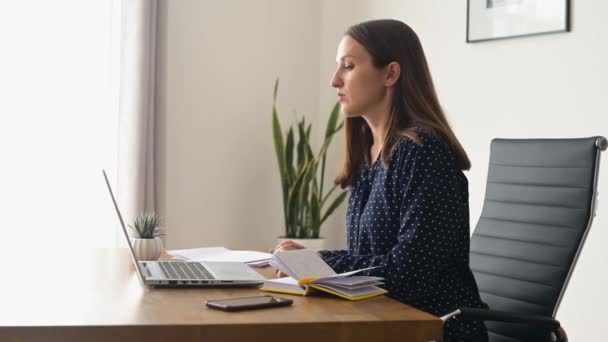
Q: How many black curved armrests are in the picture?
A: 1